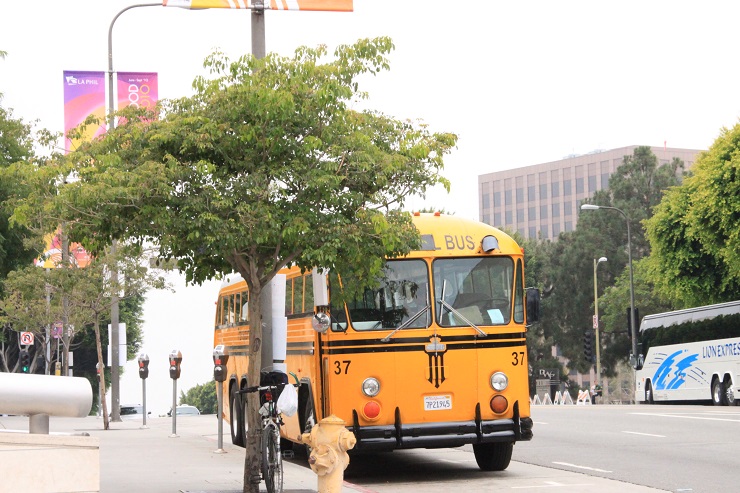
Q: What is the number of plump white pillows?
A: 0